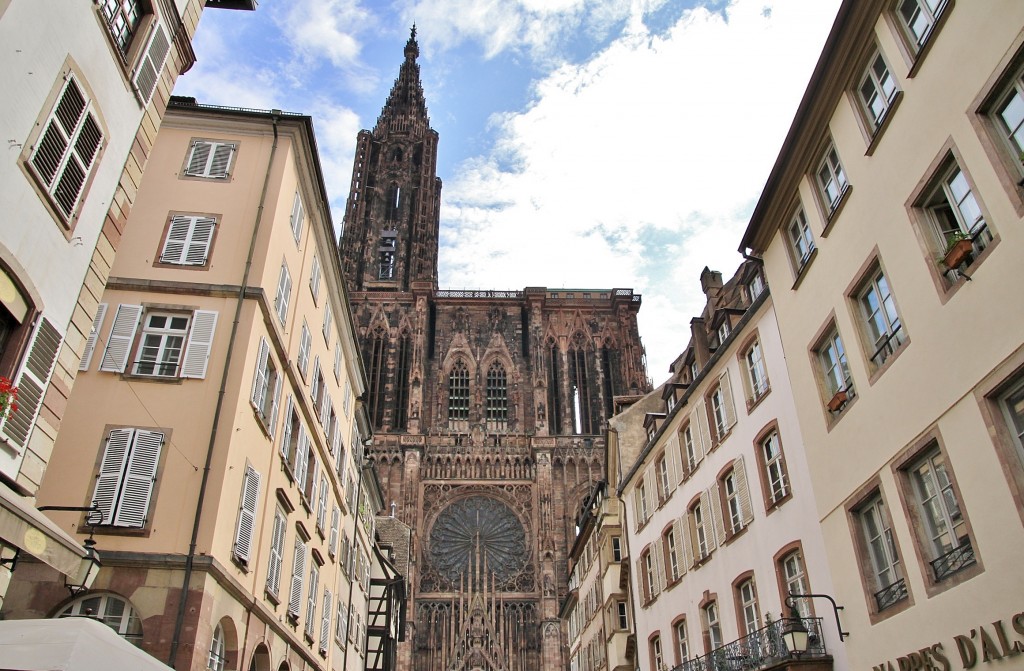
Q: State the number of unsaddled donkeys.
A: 0